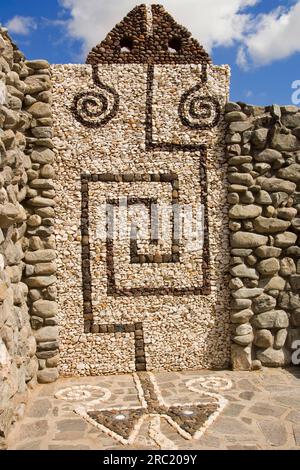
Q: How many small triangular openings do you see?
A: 2